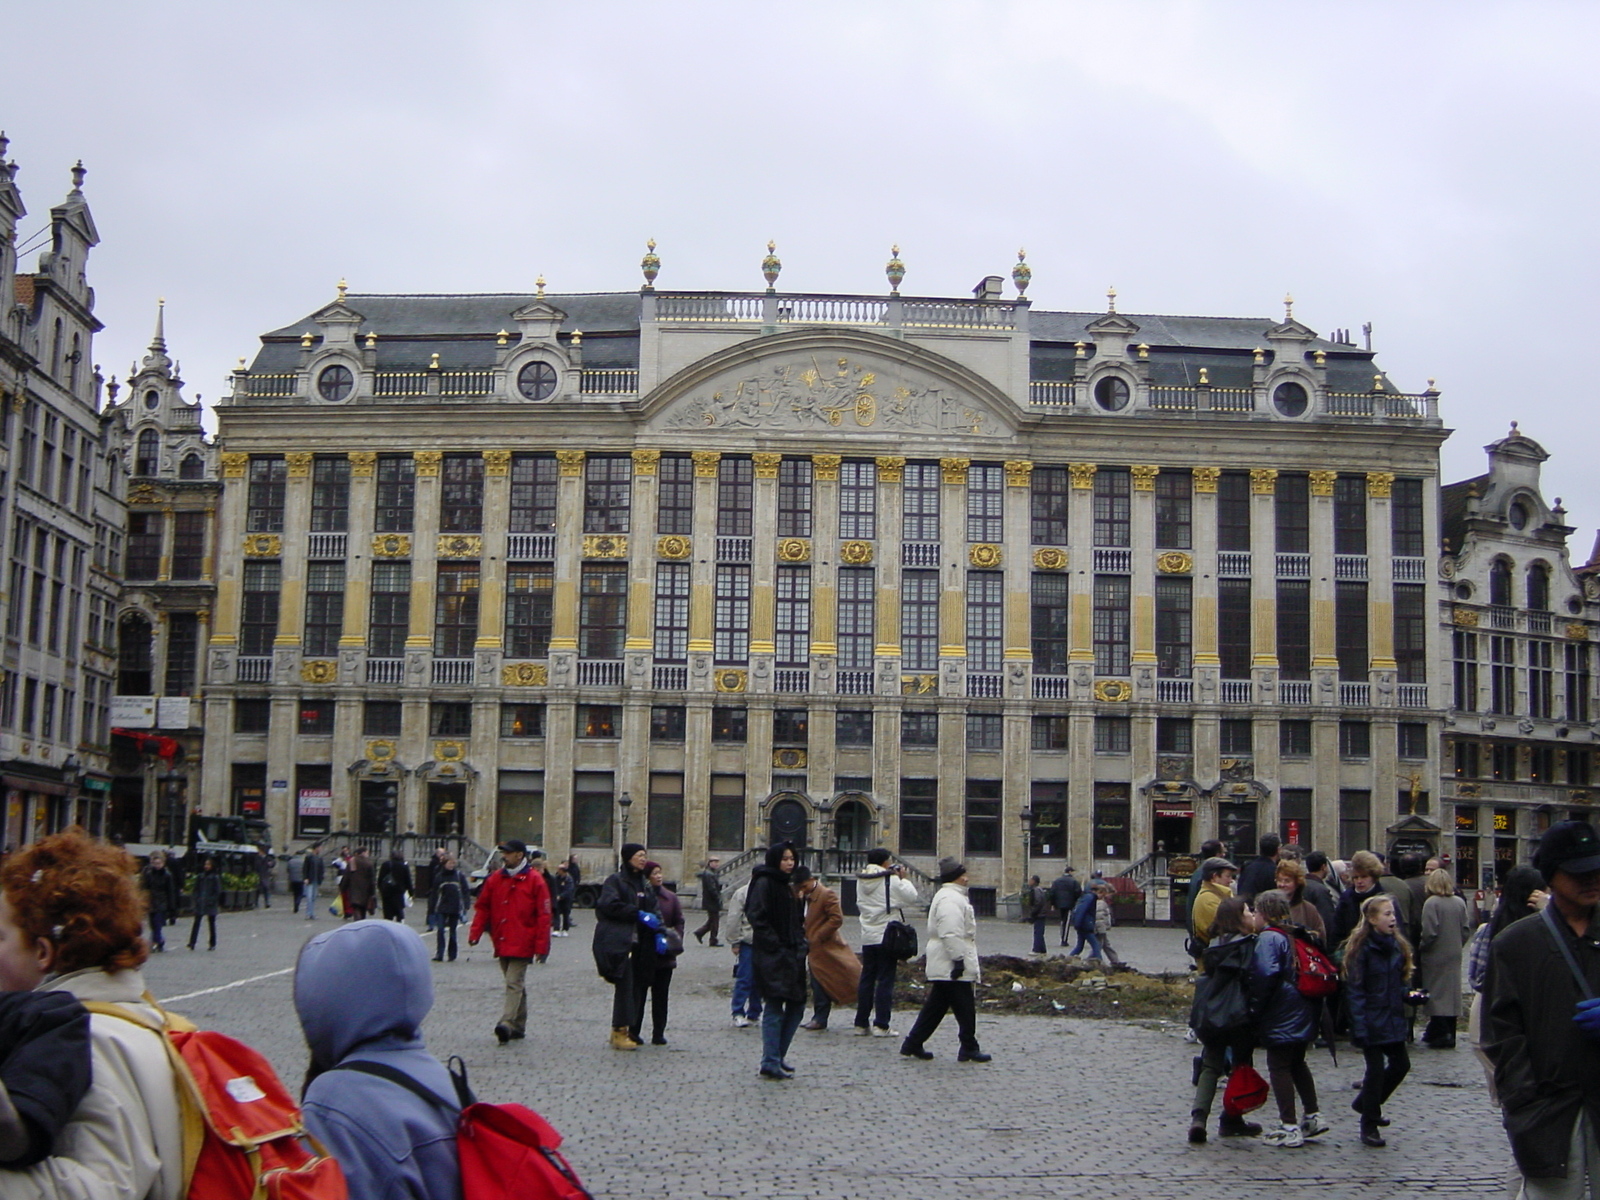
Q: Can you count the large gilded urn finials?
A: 4